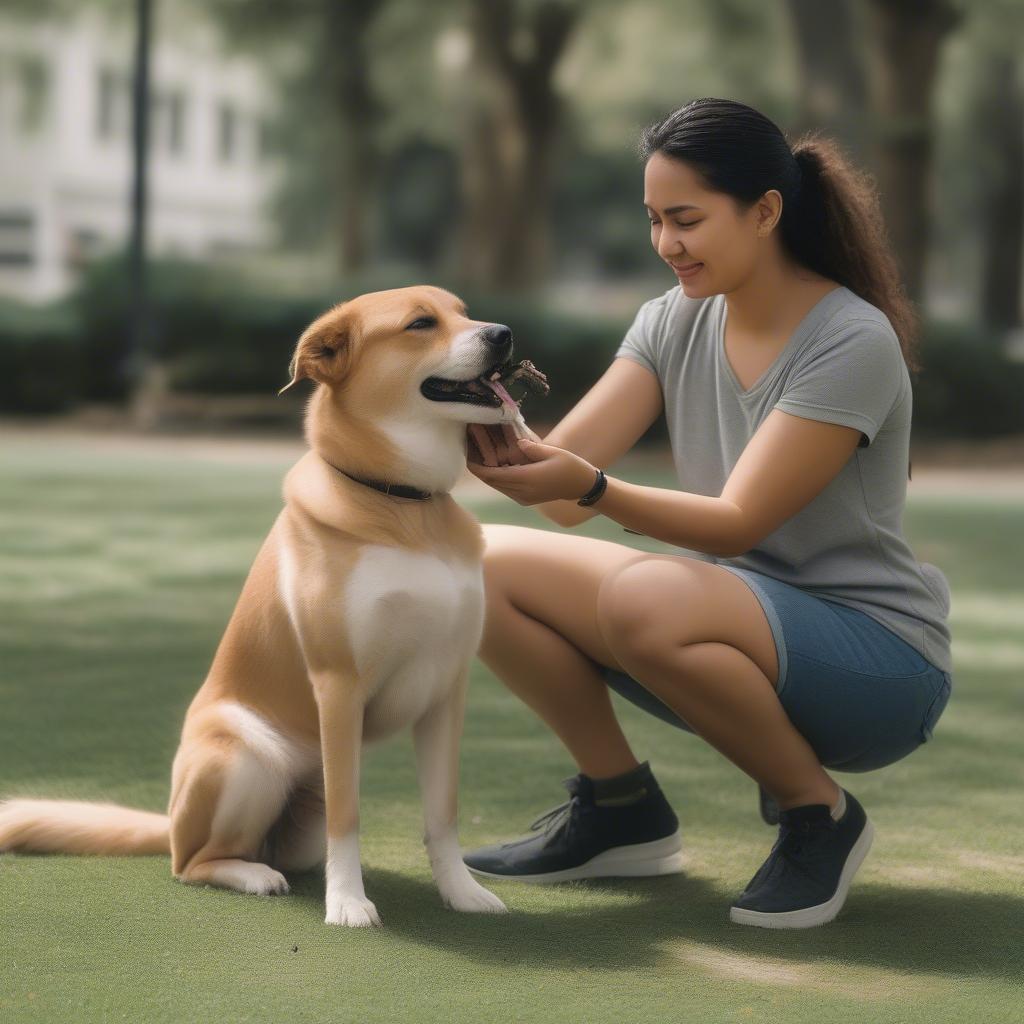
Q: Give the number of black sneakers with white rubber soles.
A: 2